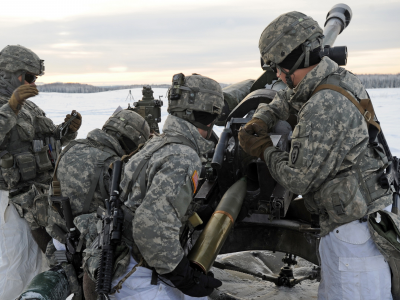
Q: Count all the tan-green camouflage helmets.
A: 4